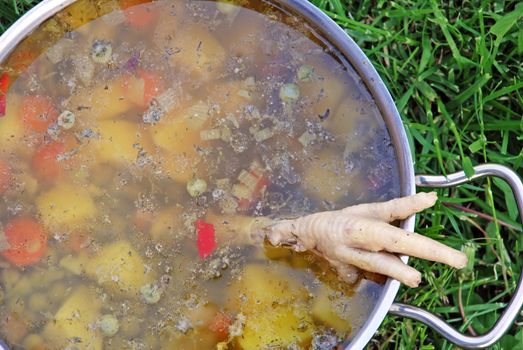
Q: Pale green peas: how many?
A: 7